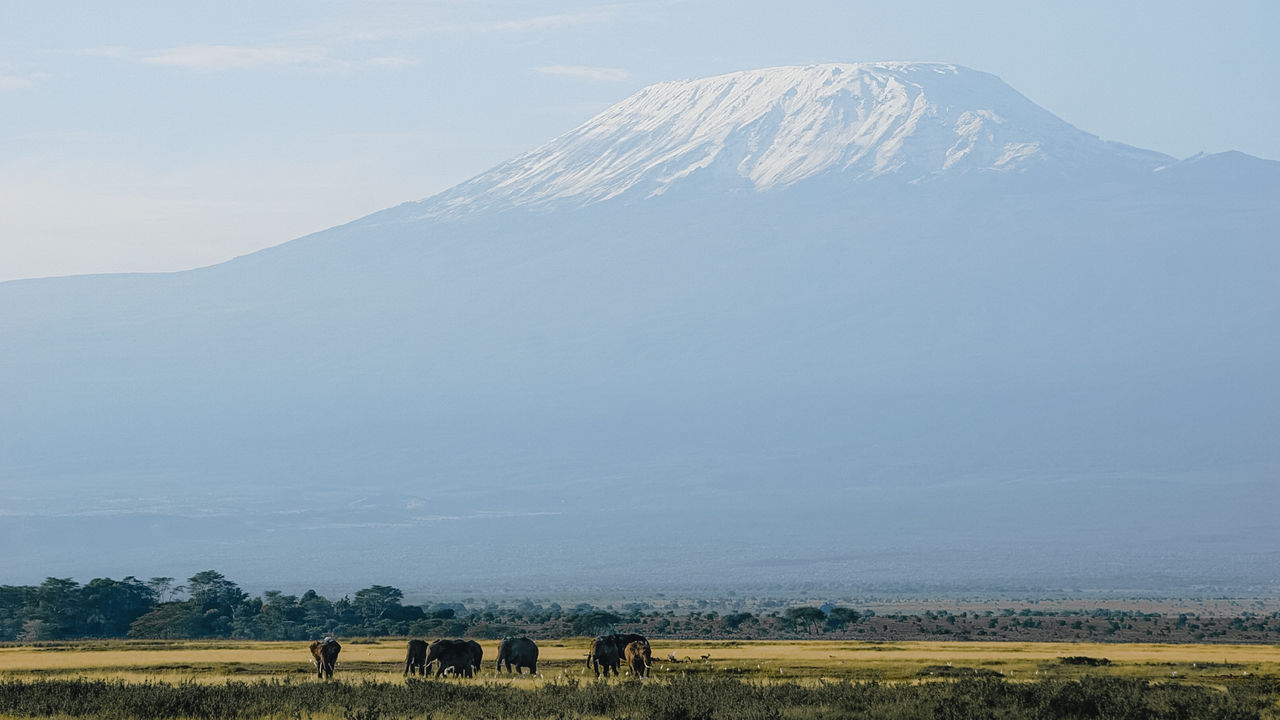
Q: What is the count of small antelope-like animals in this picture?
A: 2